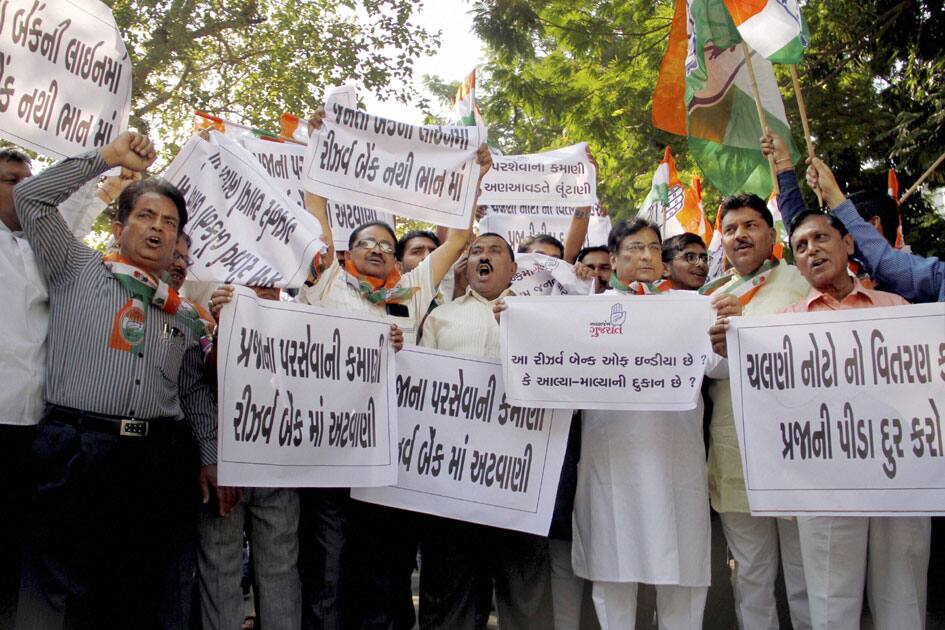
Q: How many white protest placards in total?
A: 11